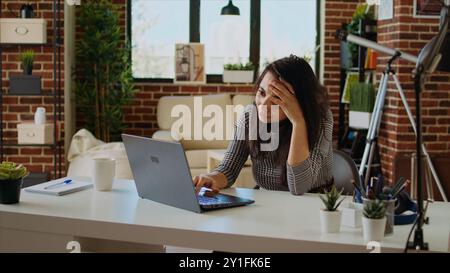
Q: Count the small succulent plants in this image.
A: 3